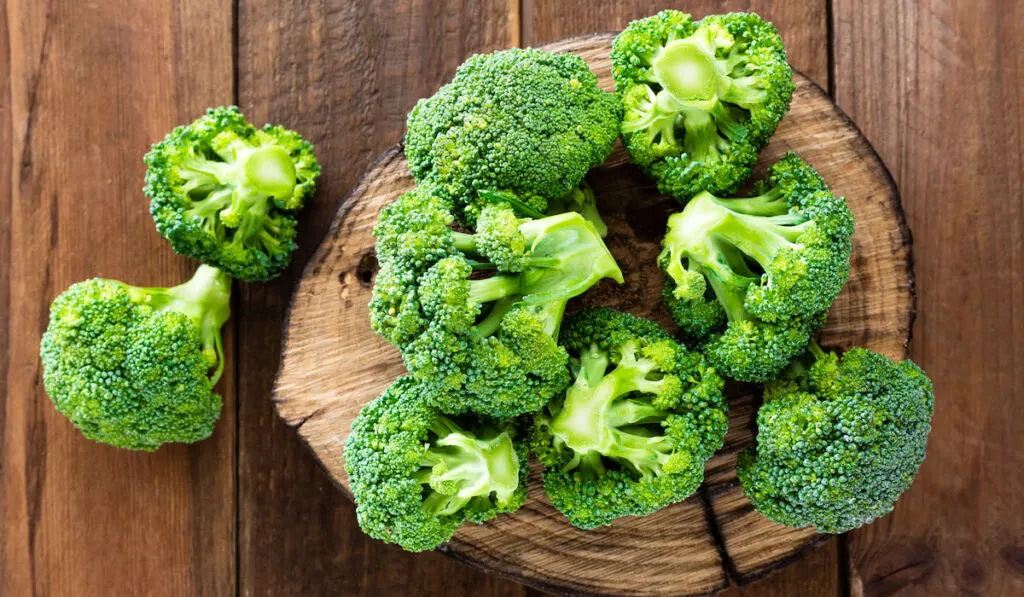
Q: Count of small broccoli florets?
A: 9